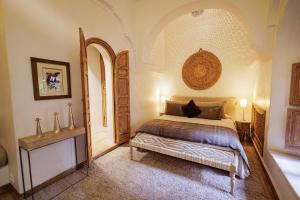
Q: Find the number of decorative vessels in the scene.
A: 3